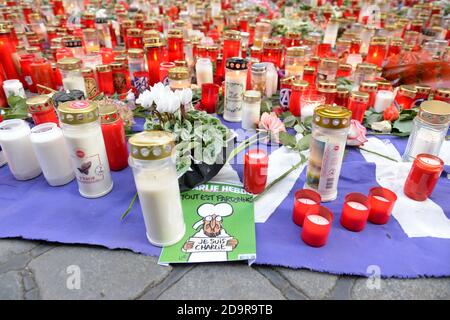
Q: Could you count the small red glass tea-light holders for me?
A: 4